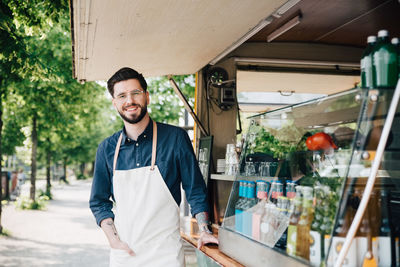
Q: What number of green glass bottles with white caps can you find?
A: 3